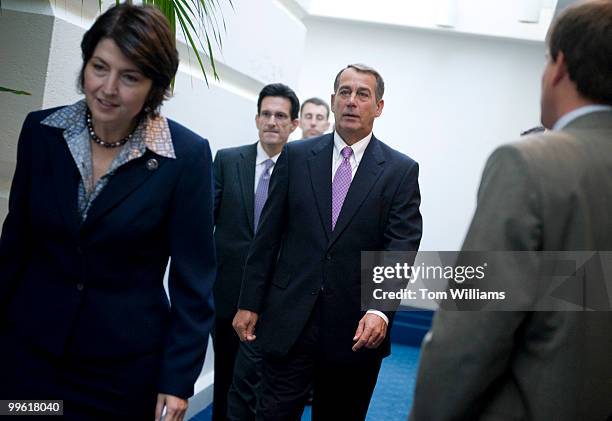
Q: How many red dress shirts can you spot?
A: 0